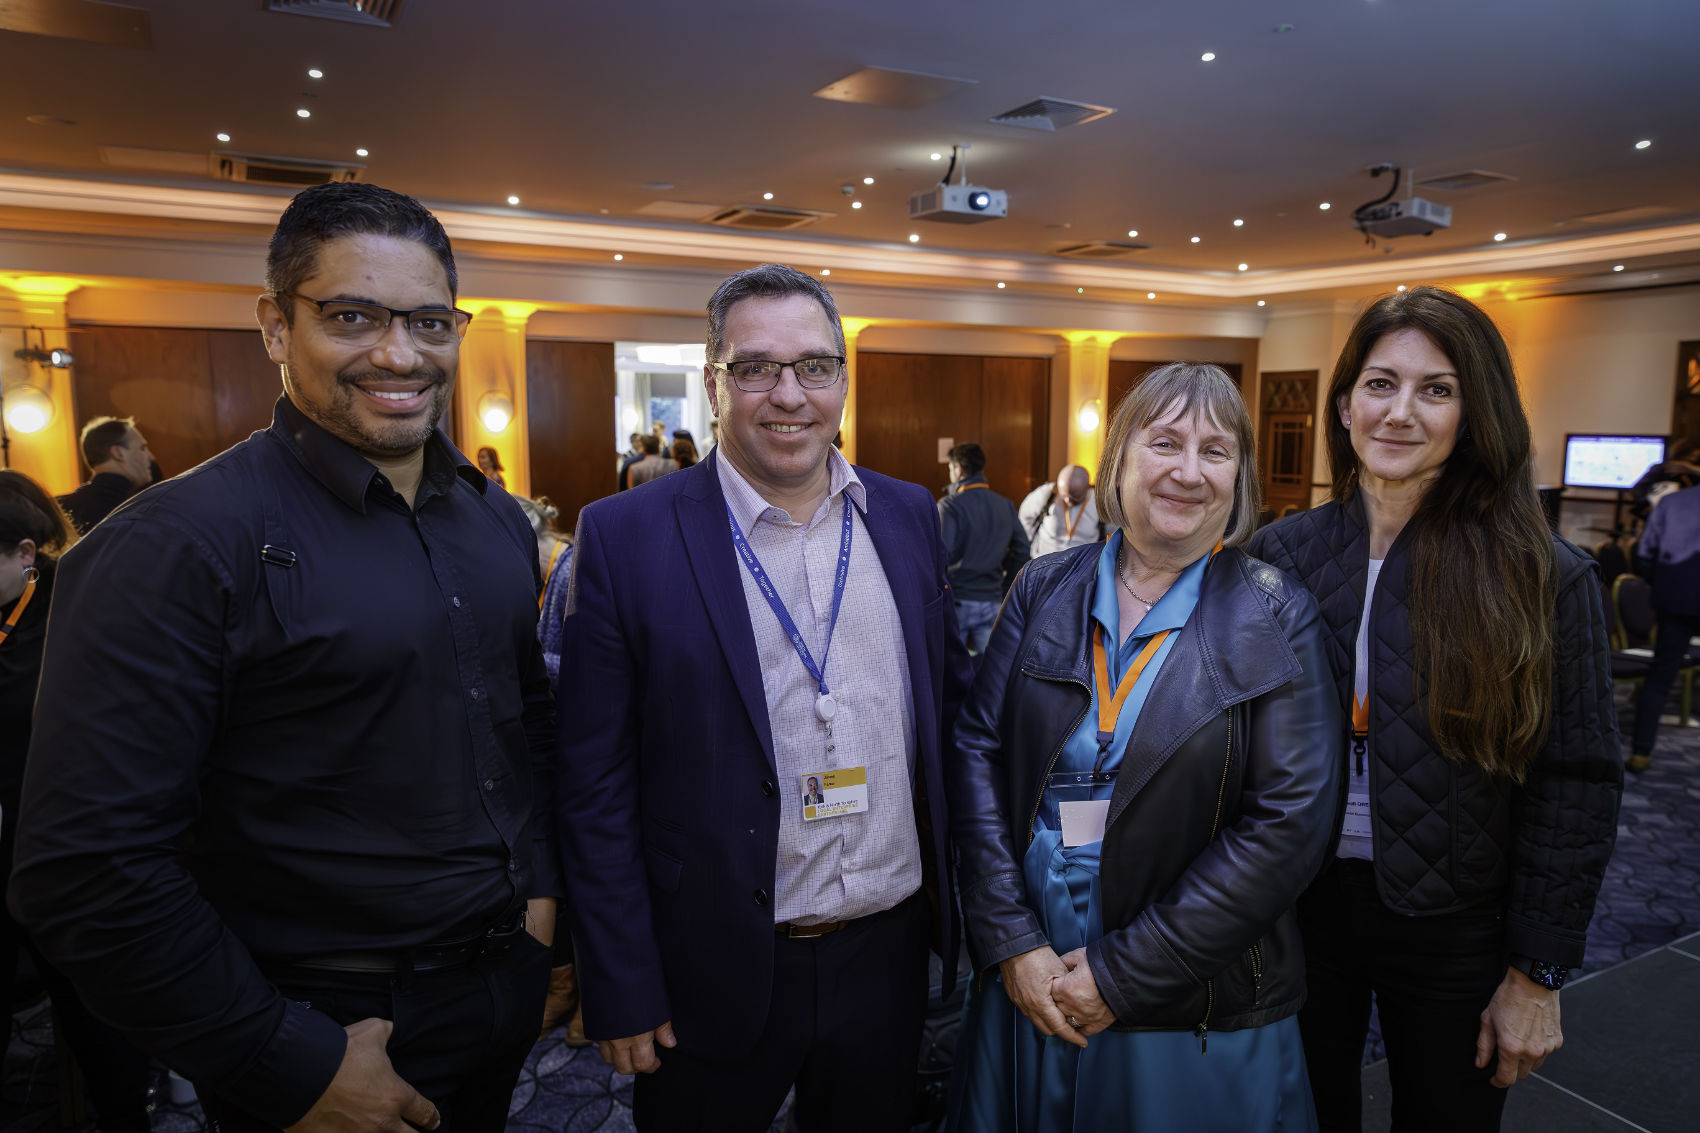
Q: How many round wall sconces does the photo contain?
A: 3